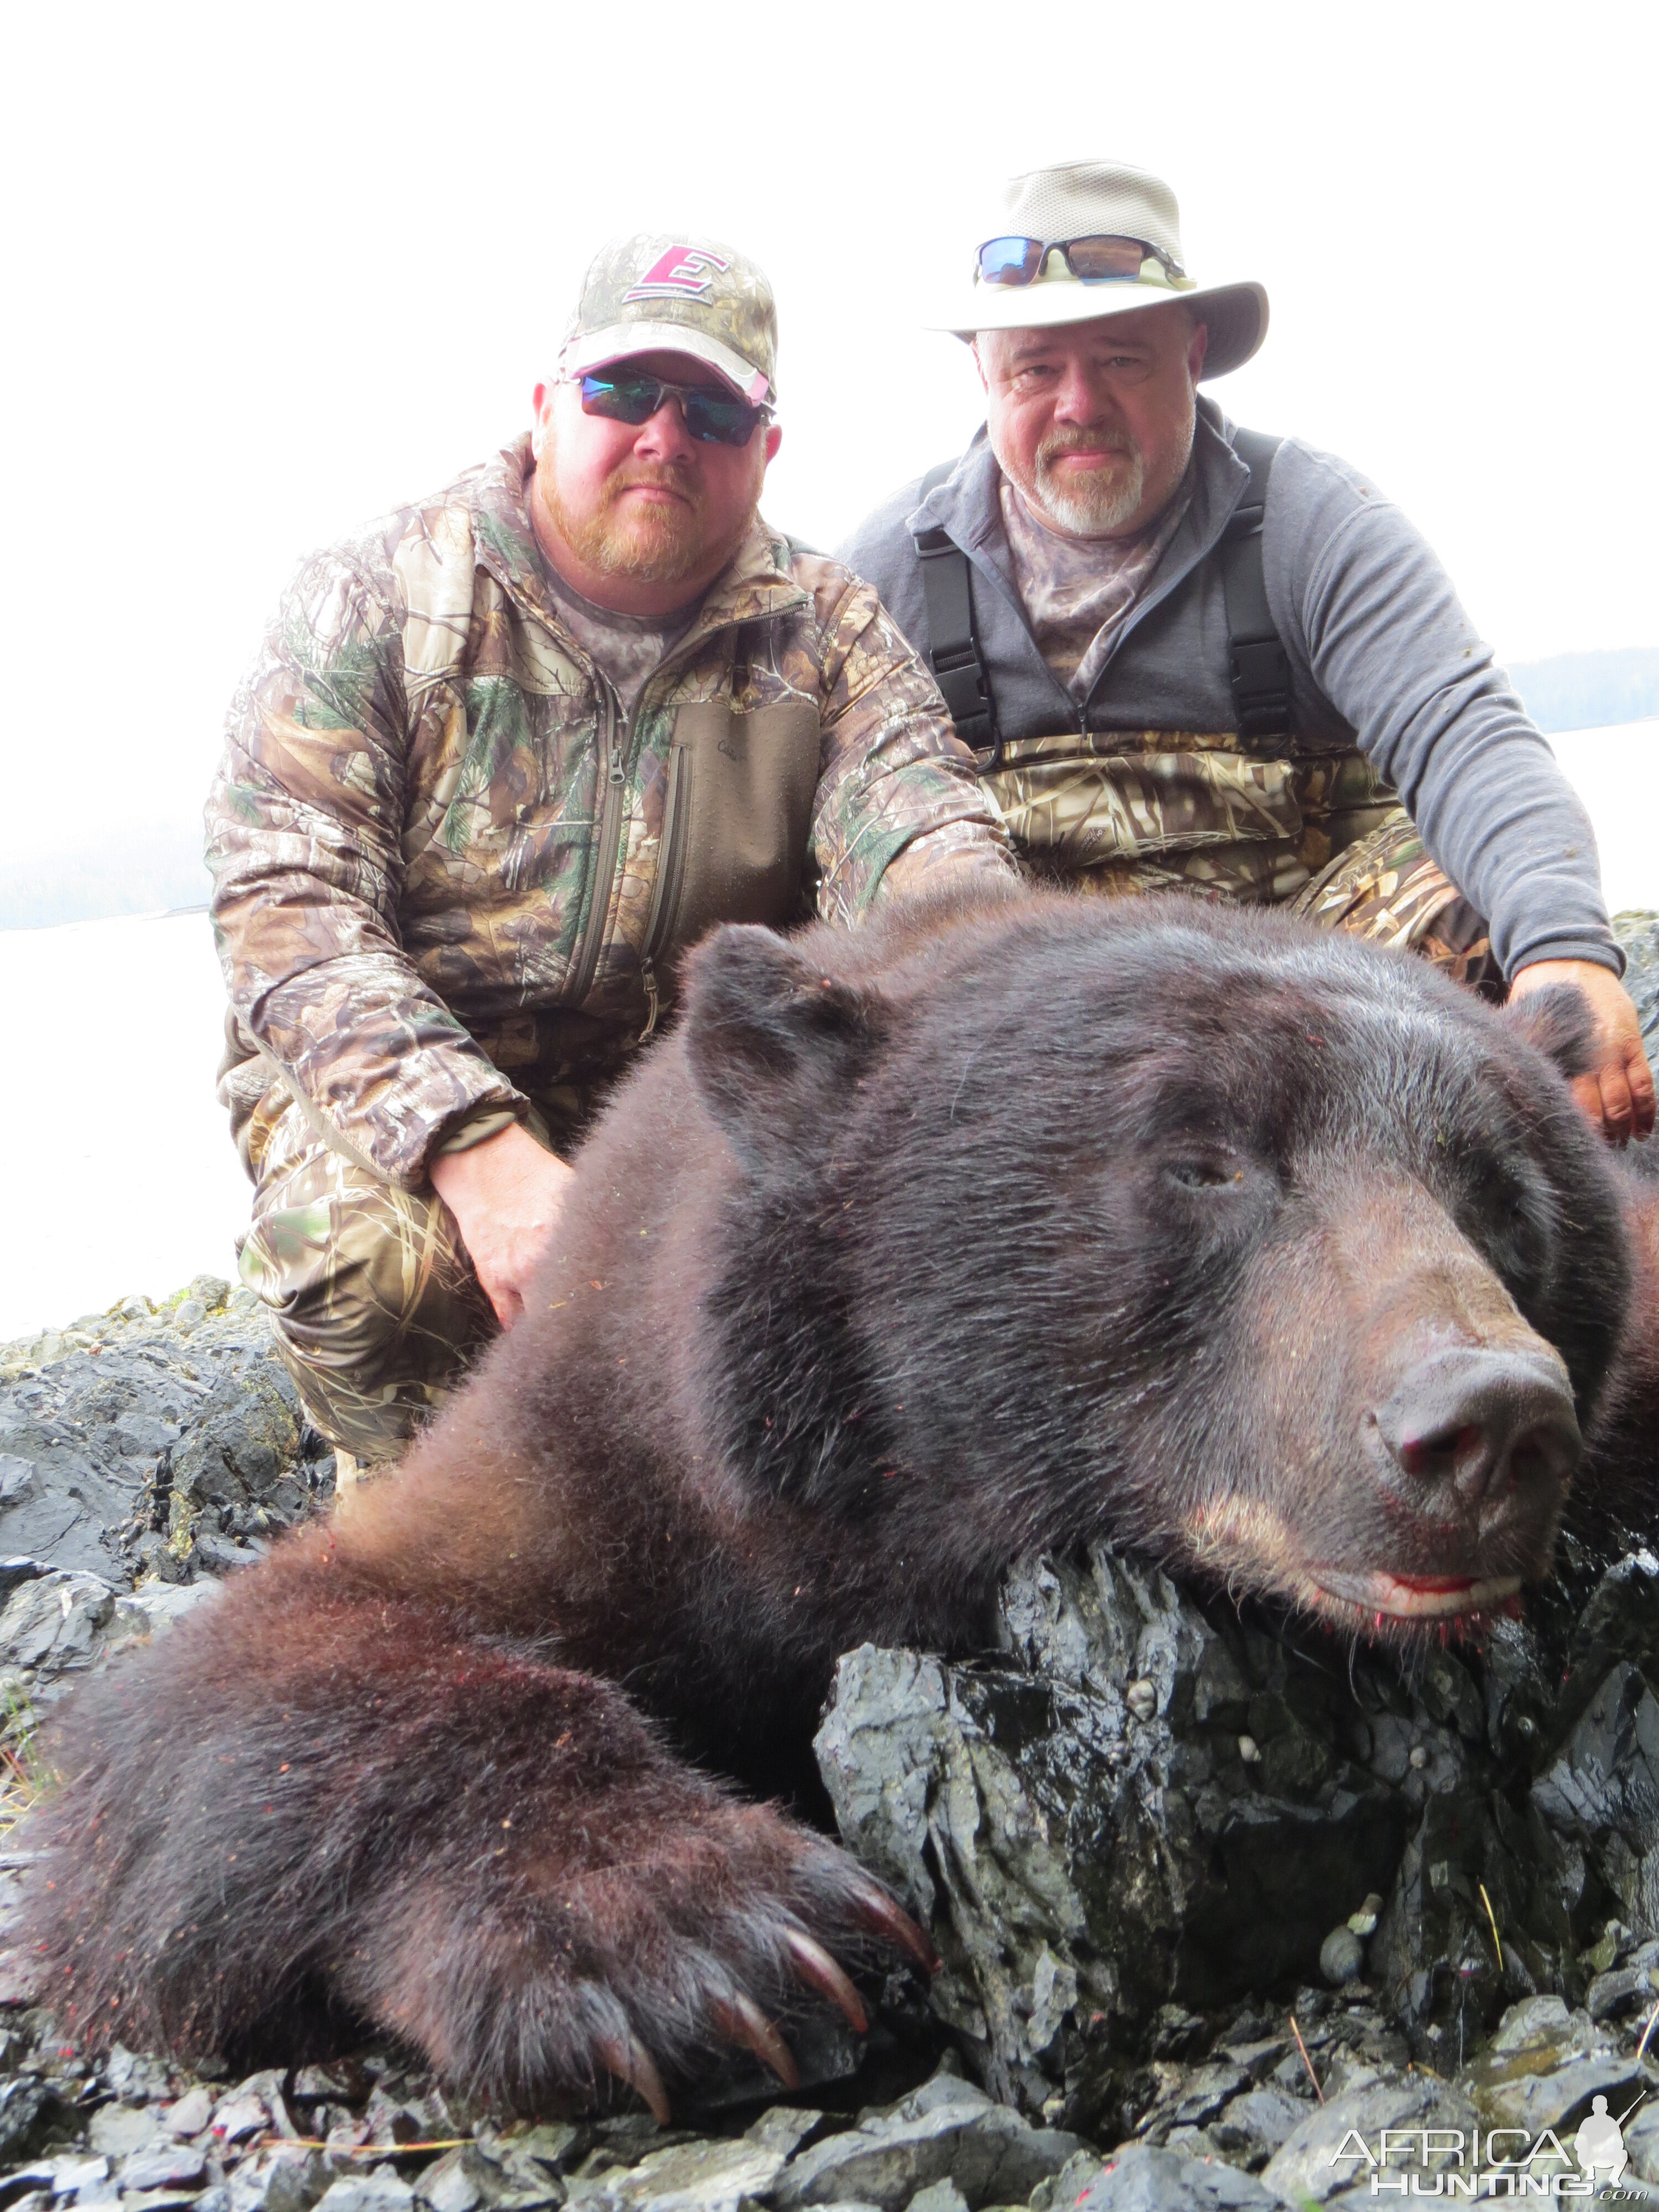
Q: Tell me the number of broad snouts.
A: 1